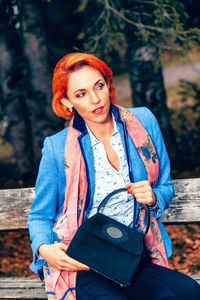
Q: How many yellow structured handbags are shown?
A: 0